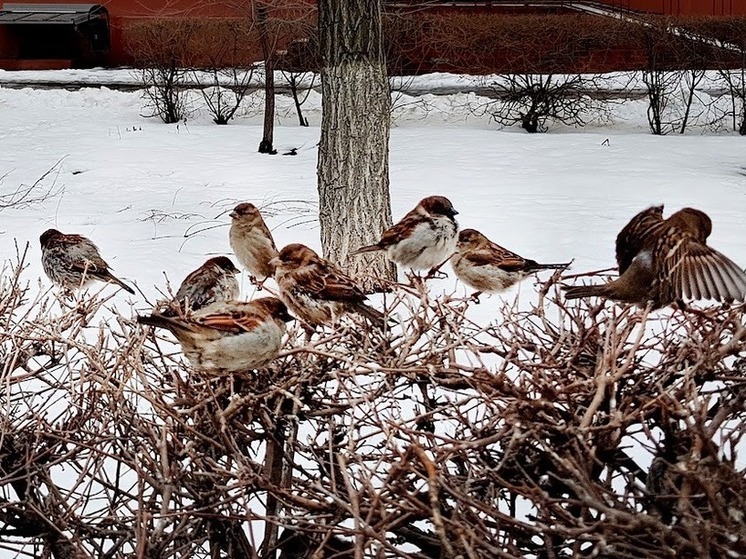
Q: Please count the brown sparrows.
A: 8